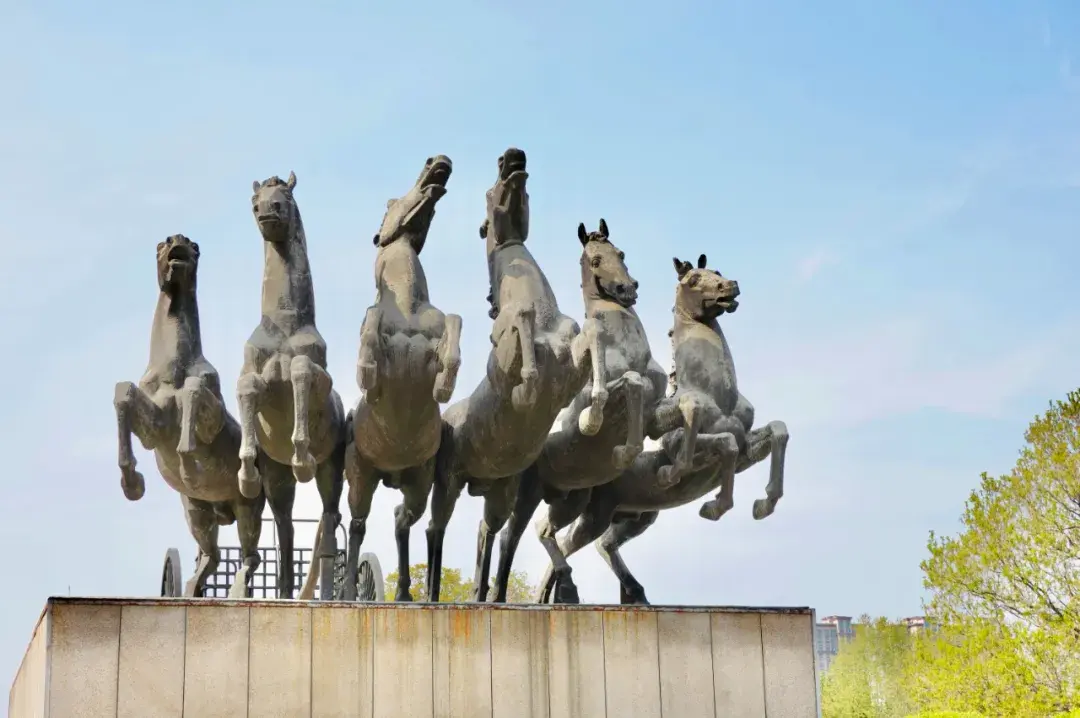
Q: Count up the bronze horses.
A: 6